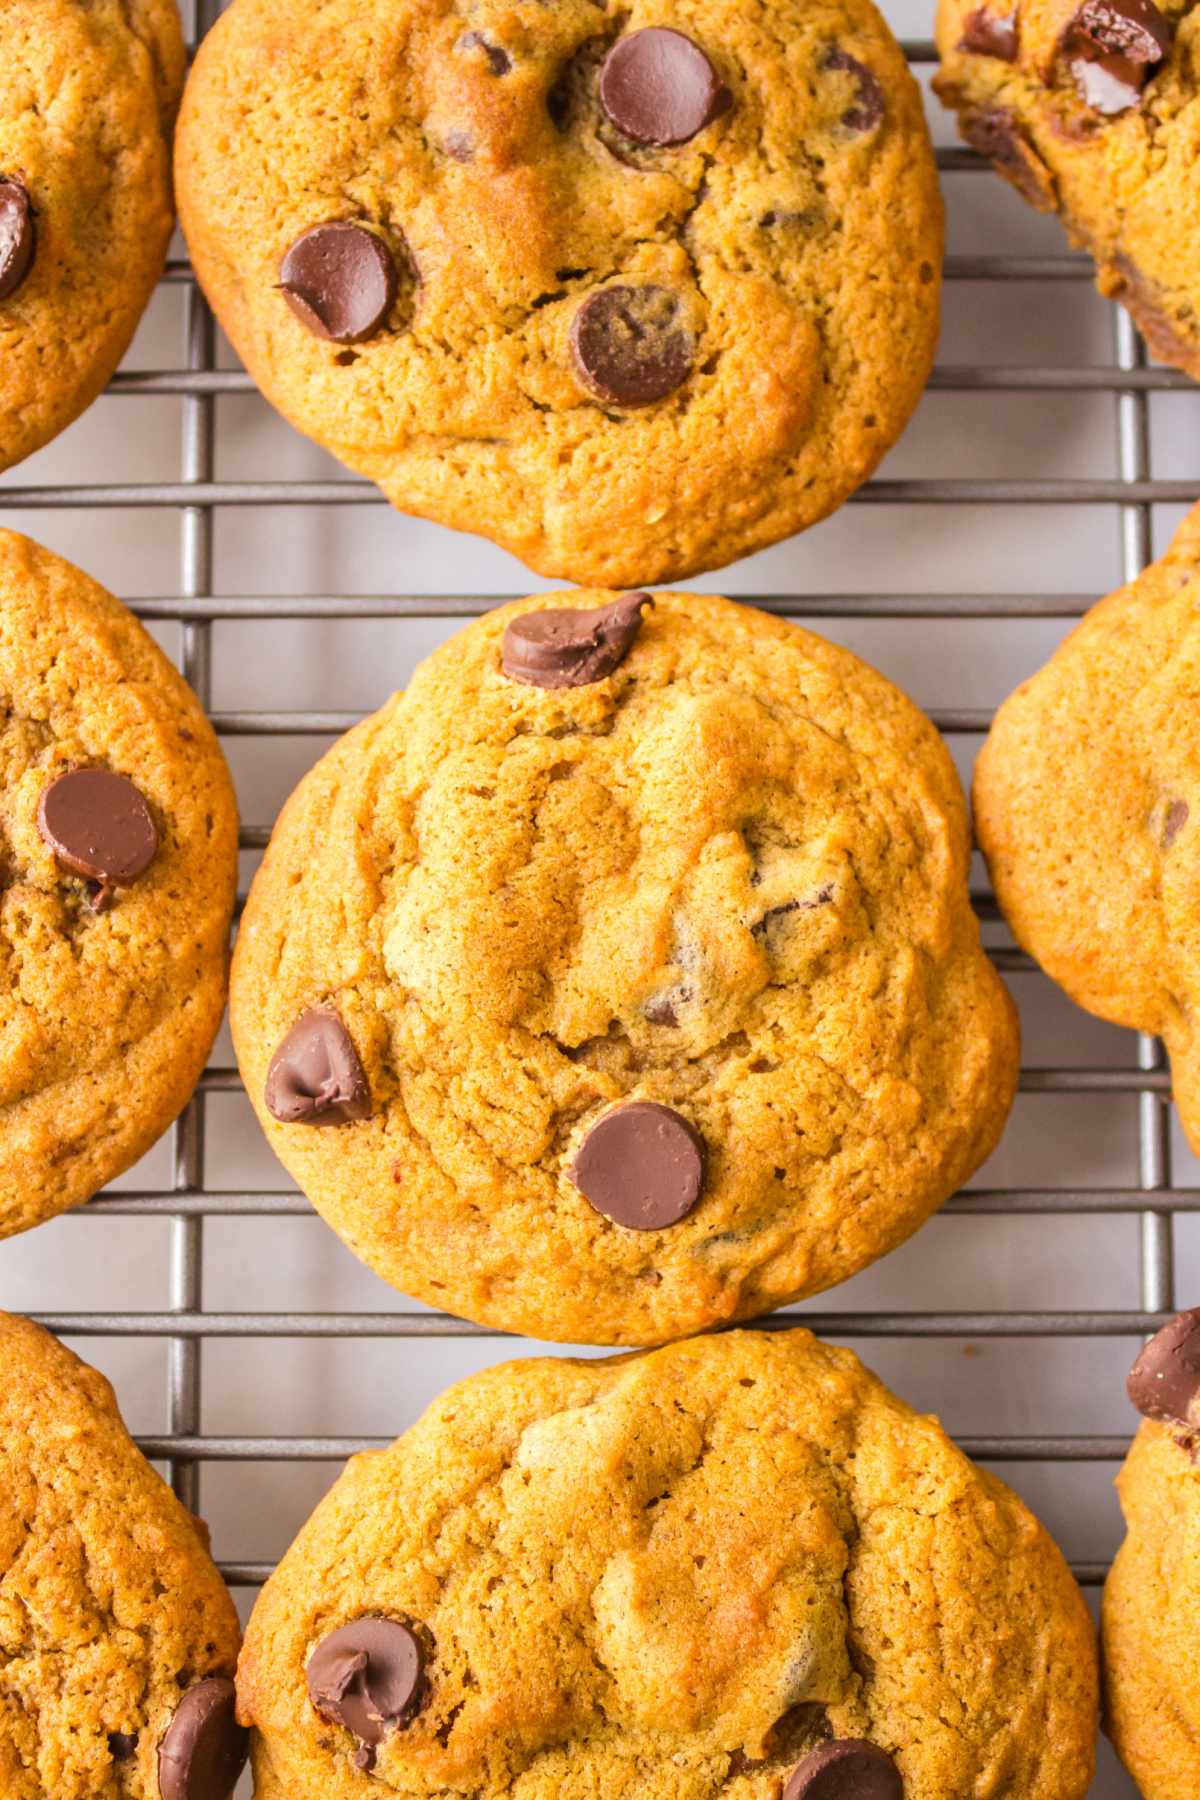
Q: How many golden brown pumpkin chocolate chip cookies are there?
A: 9